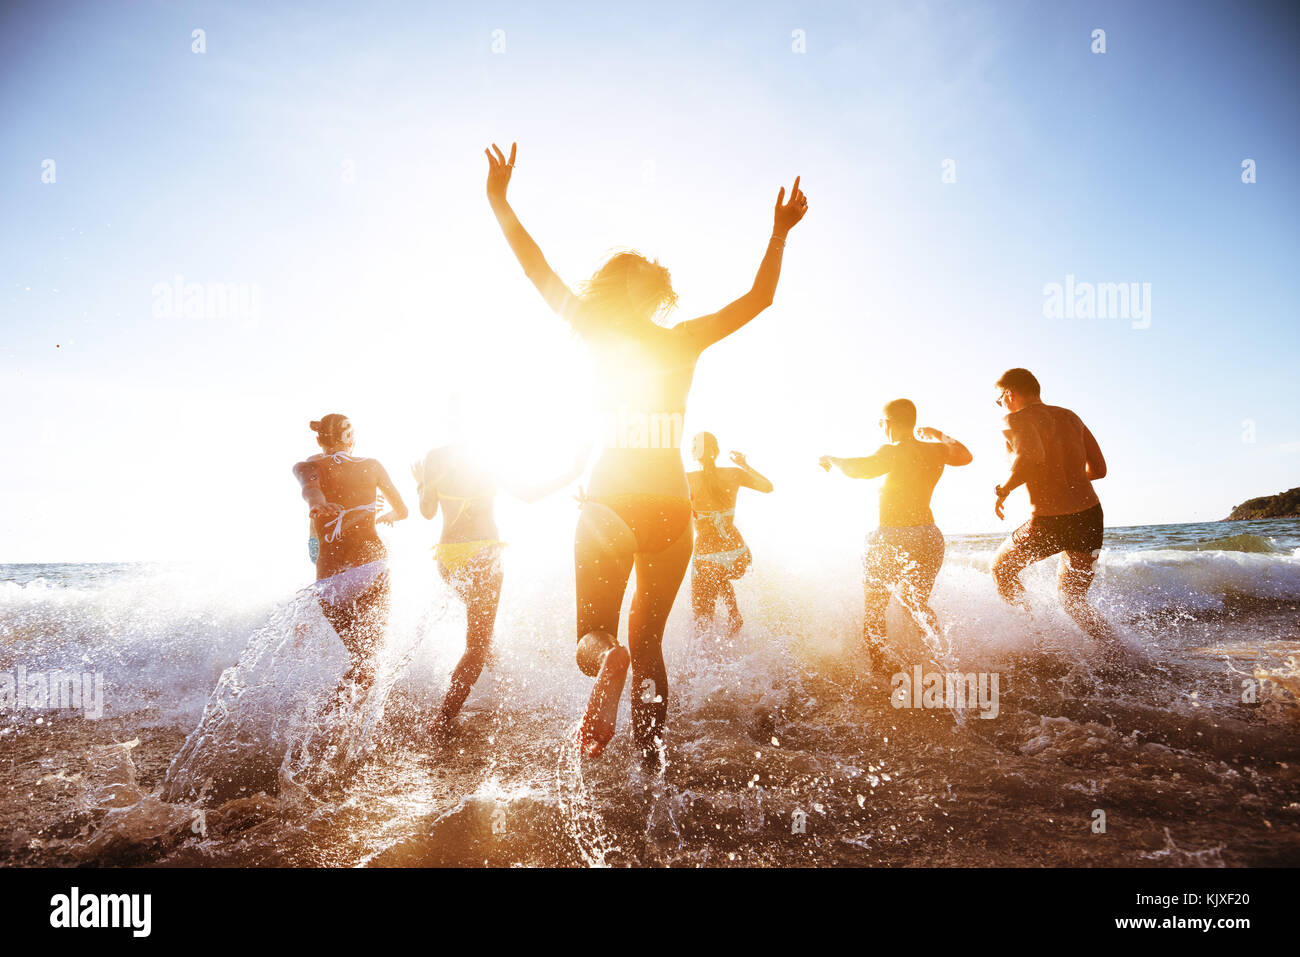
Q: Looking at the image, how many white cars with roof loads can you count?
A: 0